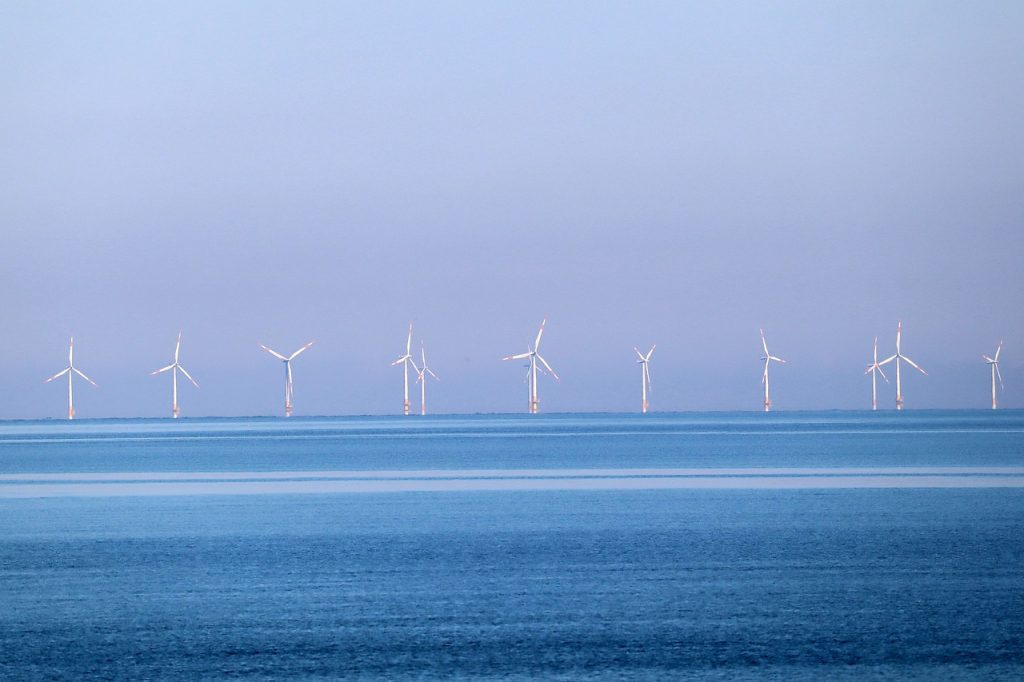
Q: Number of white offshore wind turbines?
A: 12